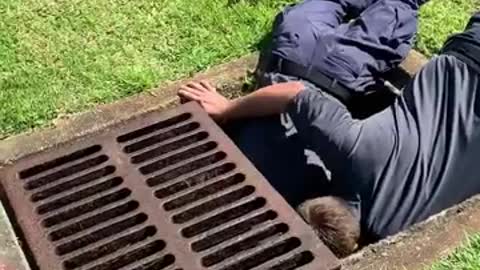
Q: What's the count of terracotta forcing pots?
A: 0